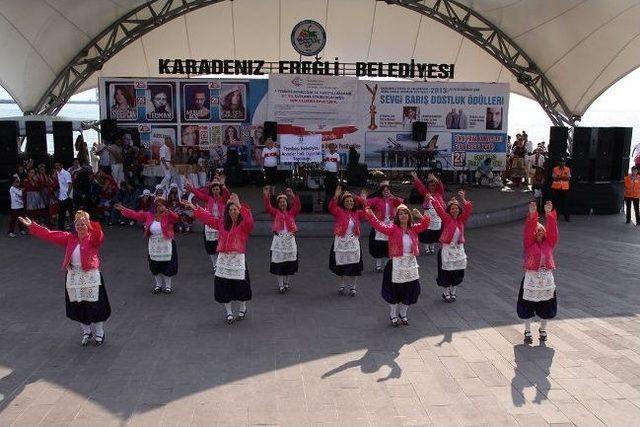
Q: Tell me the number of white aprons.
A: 11